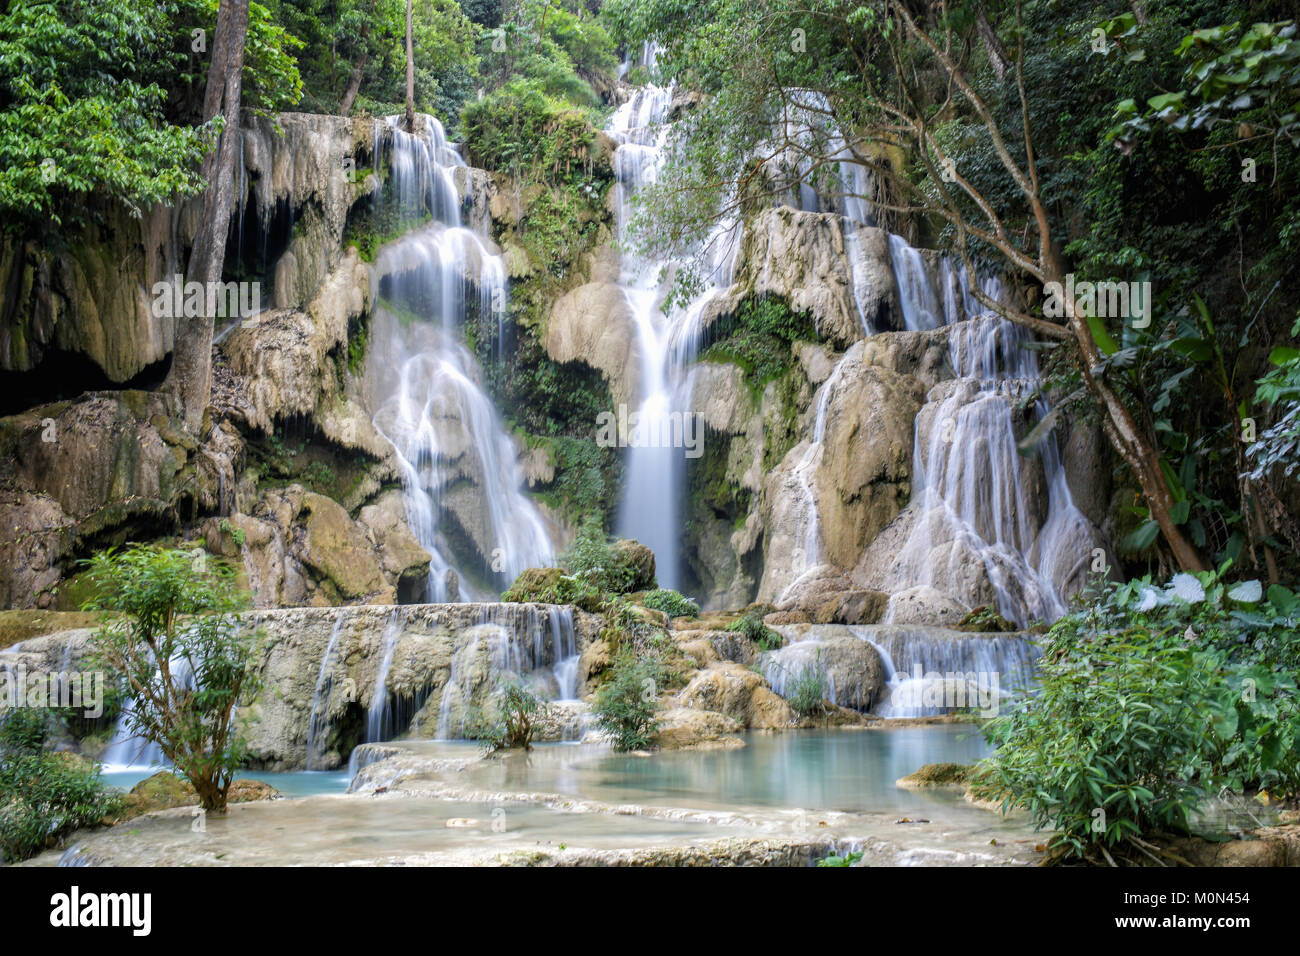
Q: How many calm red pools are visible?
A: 0